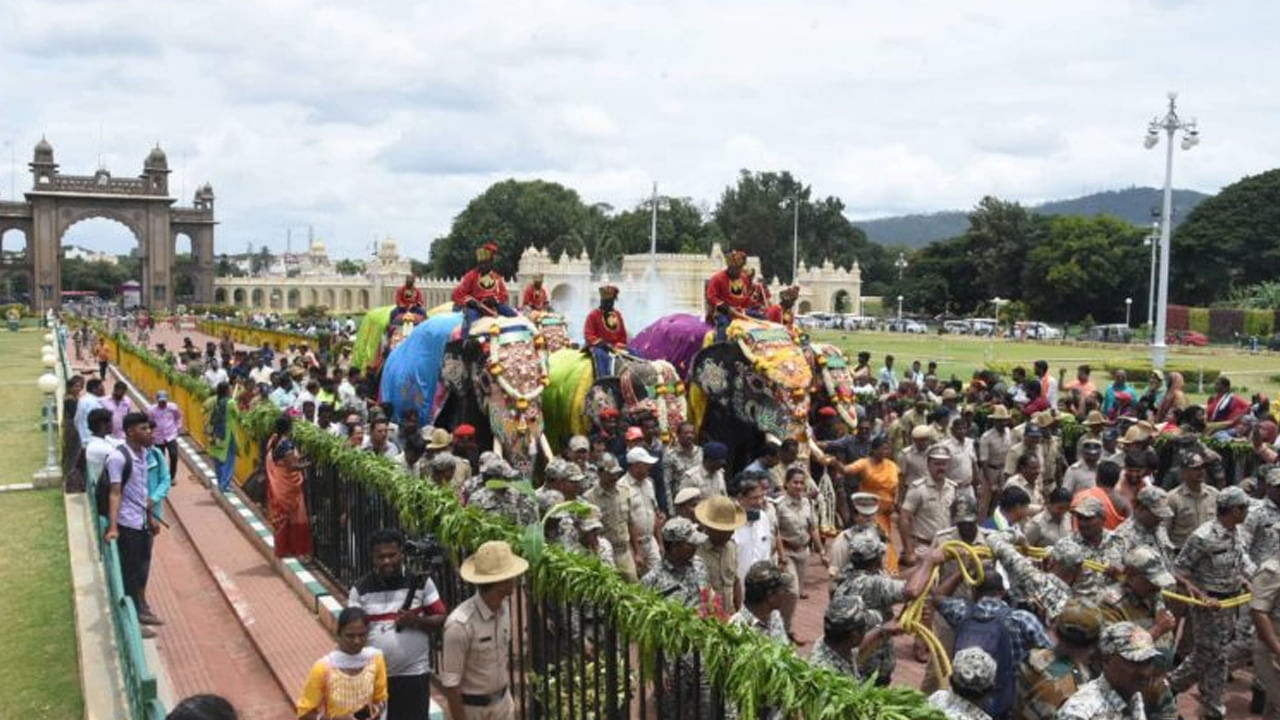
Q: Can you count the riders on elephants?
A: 7